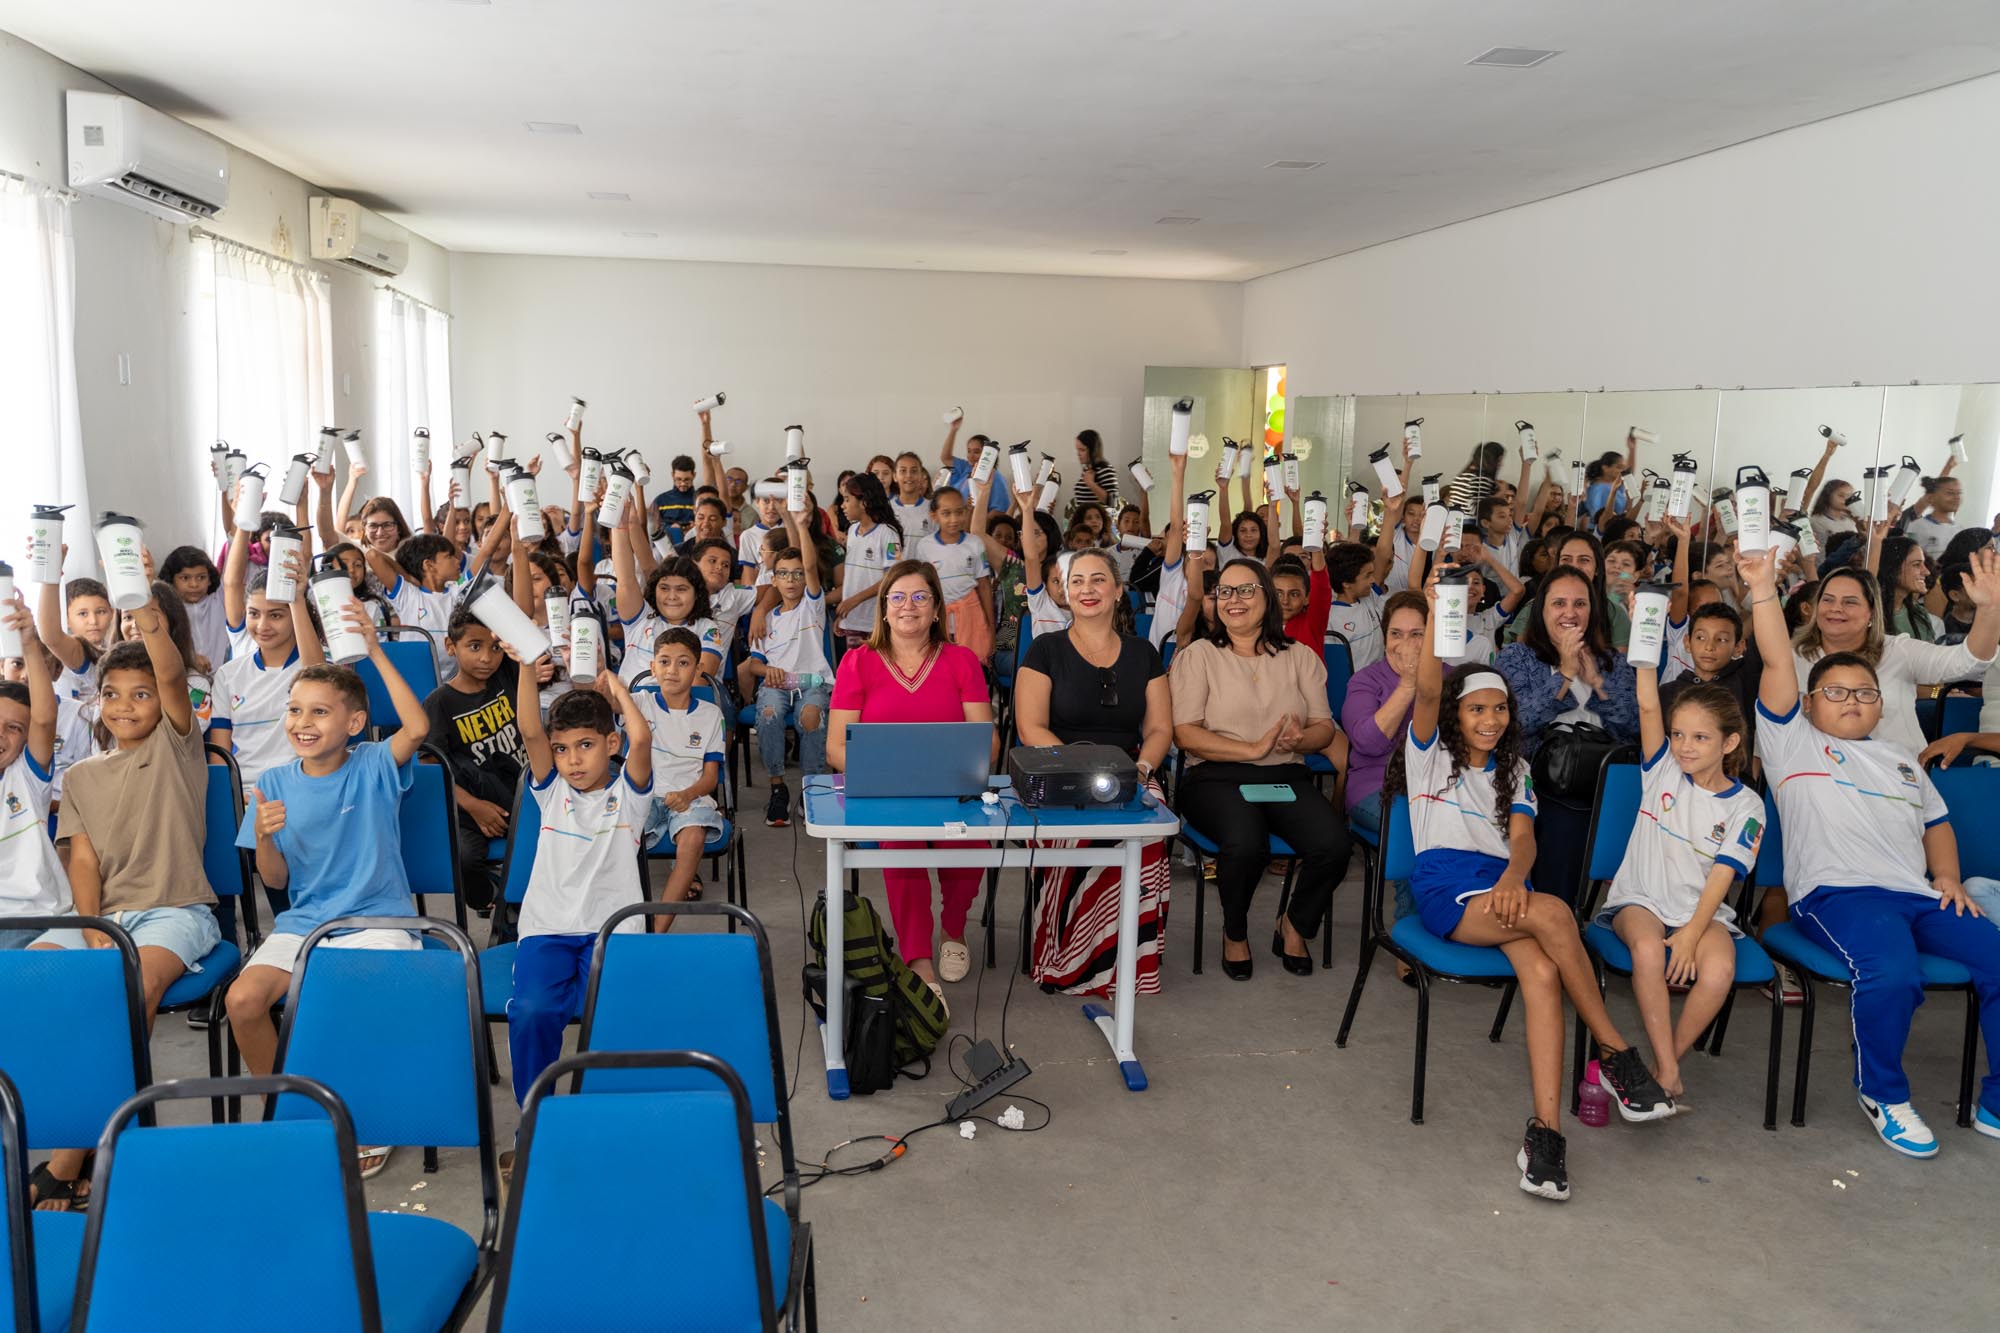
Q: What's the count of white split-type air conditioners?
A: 2